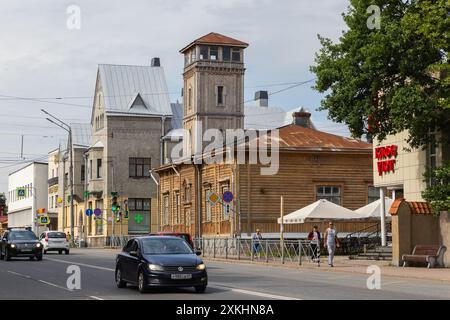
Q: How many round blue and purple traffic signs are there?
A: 3